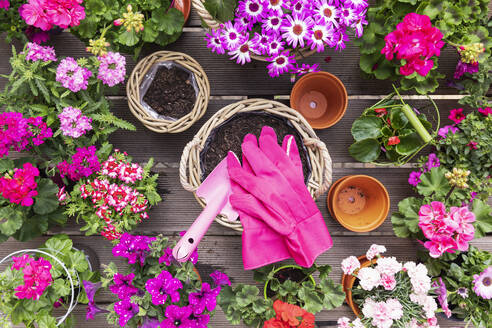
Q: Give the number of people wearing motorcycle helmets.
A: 0